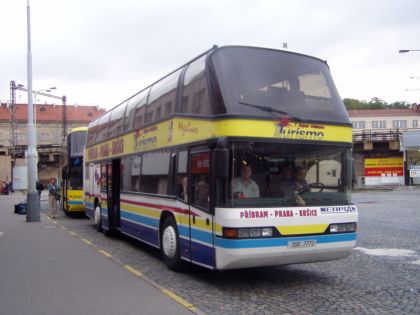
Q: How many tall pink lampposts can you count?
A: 0